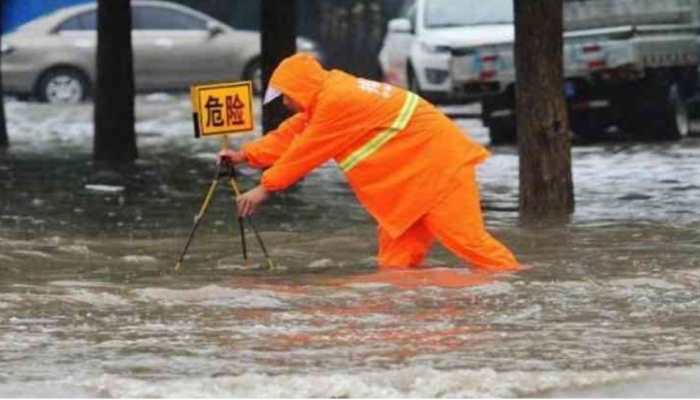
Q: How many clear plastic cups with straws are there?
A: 0